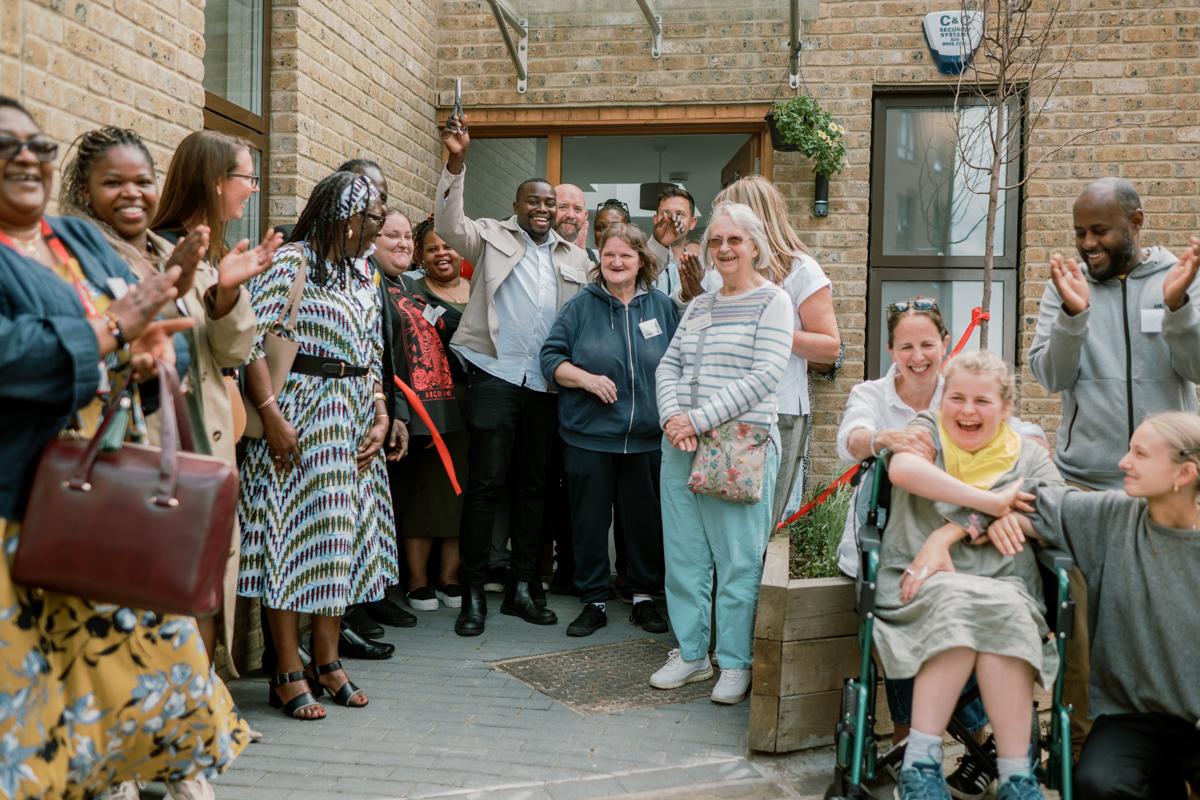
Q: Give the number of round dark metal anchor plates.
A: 0